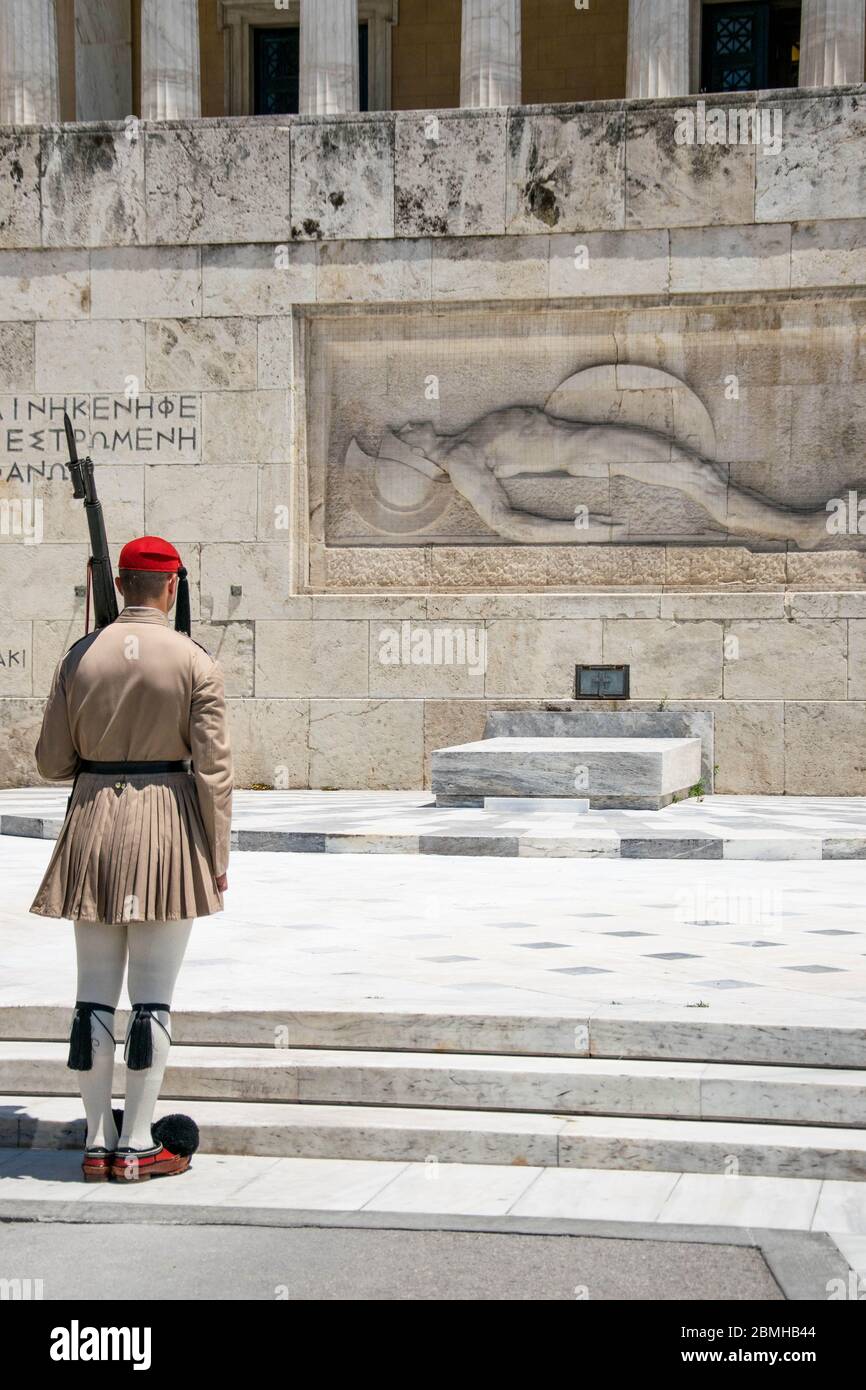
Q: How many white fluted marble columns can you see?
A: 6